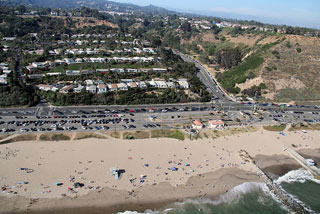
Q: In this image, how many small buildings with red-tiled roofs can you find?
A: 2